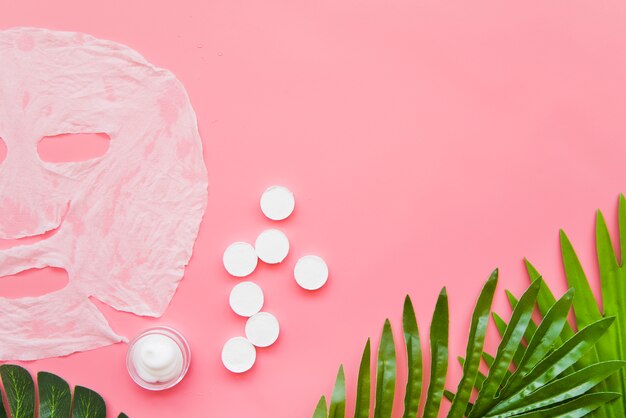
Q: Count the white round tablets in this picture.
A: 7